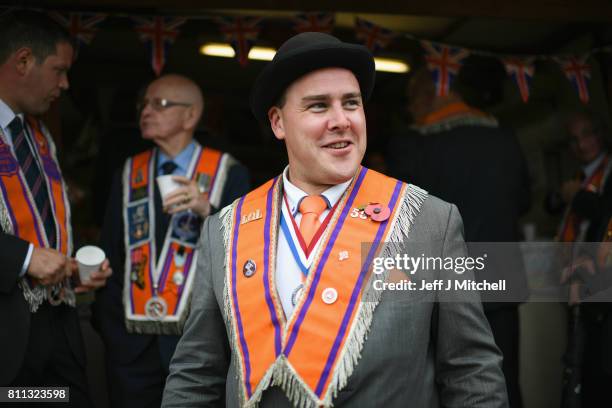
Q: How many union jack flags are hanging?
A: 8